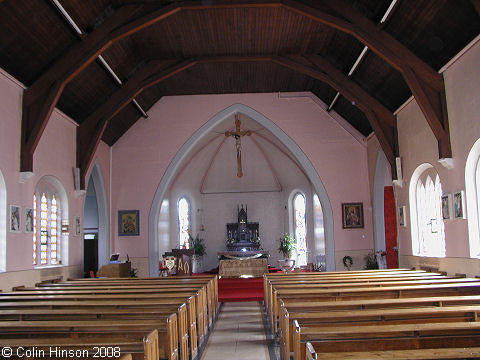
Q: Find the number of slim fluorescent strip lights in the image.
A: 6